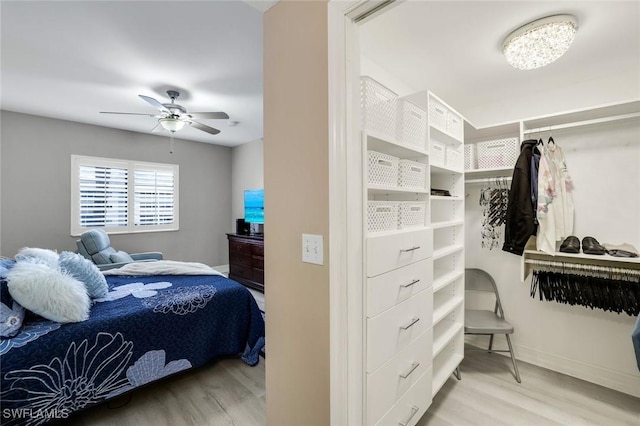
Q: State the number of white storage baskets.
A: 12